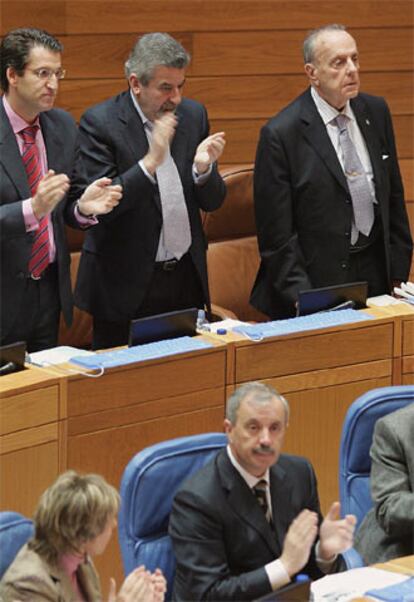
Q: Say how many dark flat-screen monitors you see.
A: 4